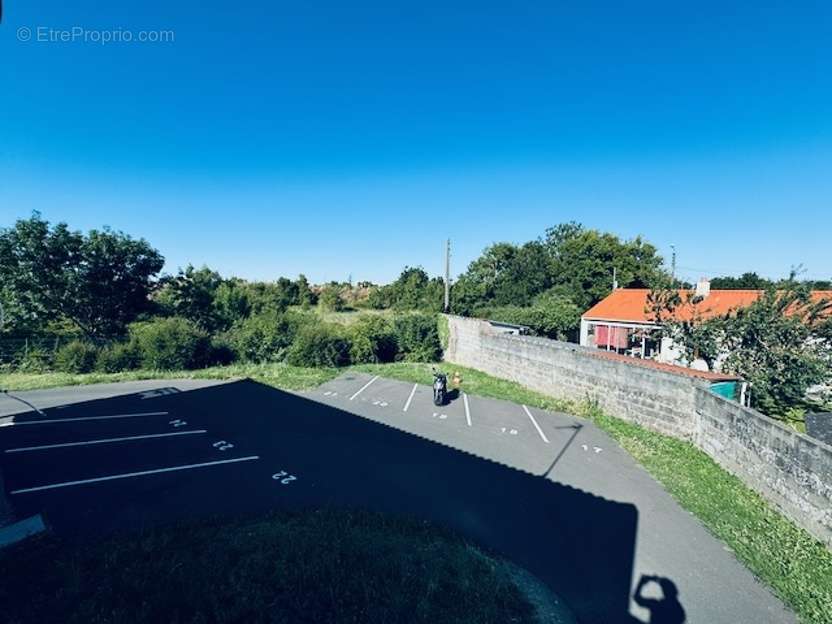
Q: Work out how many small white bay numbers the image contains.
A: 8